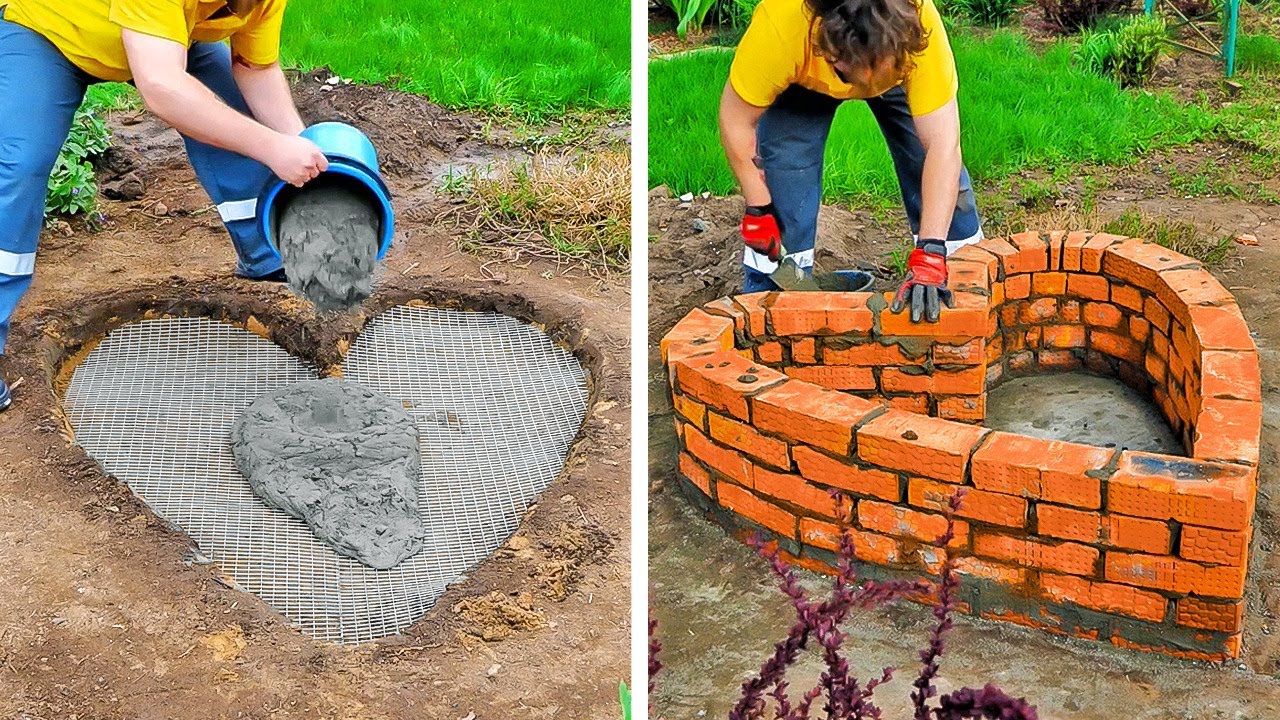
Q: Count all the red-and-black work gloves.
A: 2